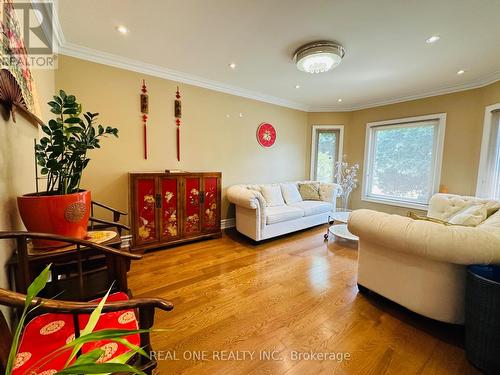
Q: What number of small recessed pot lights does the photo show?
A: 6